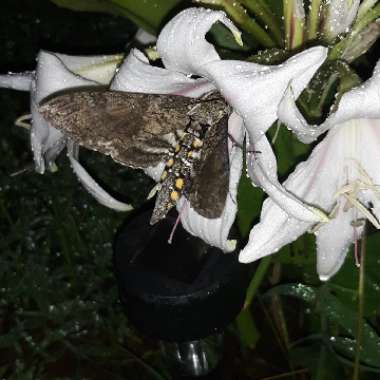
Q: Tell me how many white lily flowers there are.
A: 3